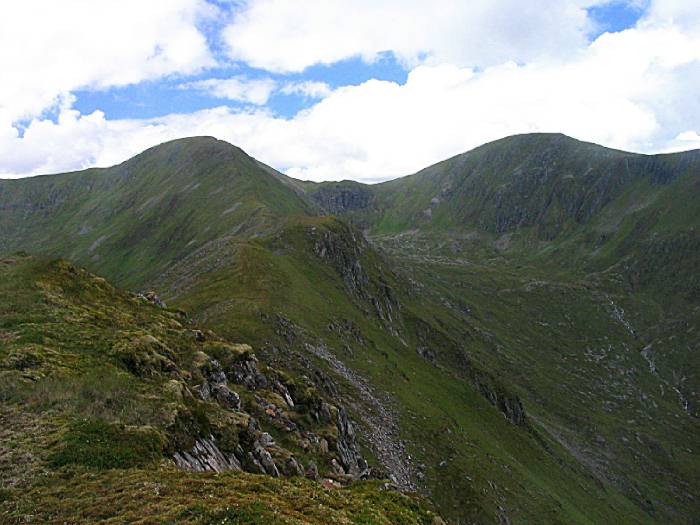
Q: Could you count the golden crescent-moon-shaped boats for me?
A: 0